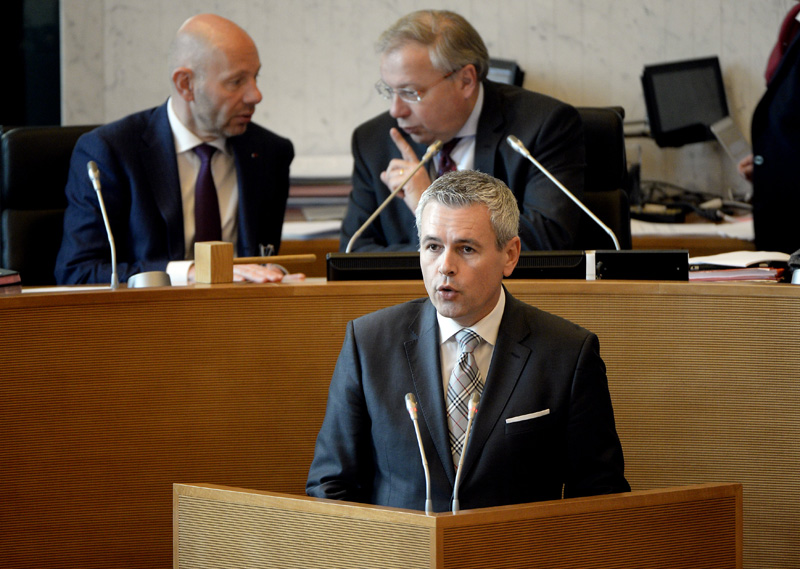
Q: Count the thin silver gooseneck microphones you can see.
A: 5